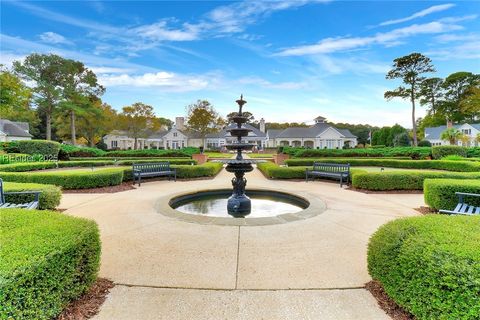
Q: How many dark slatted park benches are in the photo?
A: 4